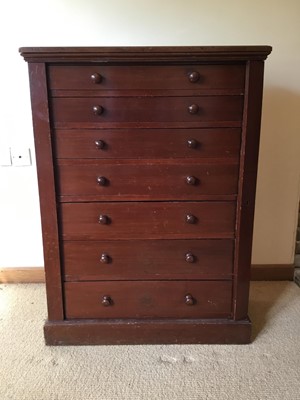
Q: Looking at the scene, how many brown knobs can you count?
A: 14